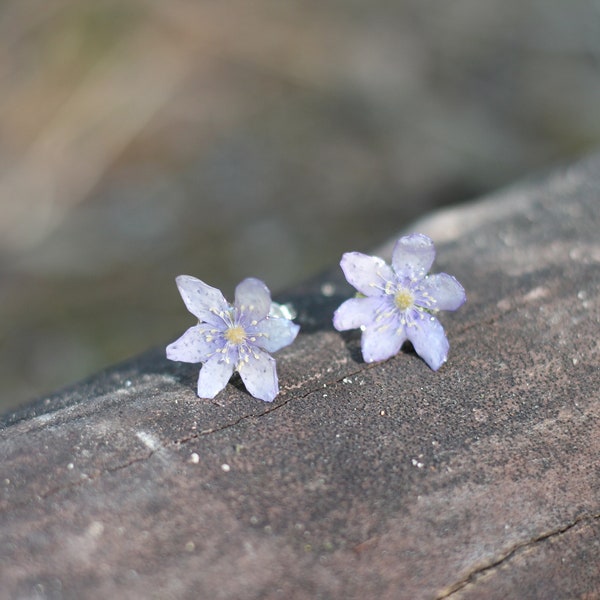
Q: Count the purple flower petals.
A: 12